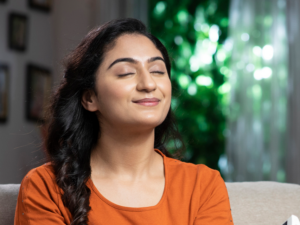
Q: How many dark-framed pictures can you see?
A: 4